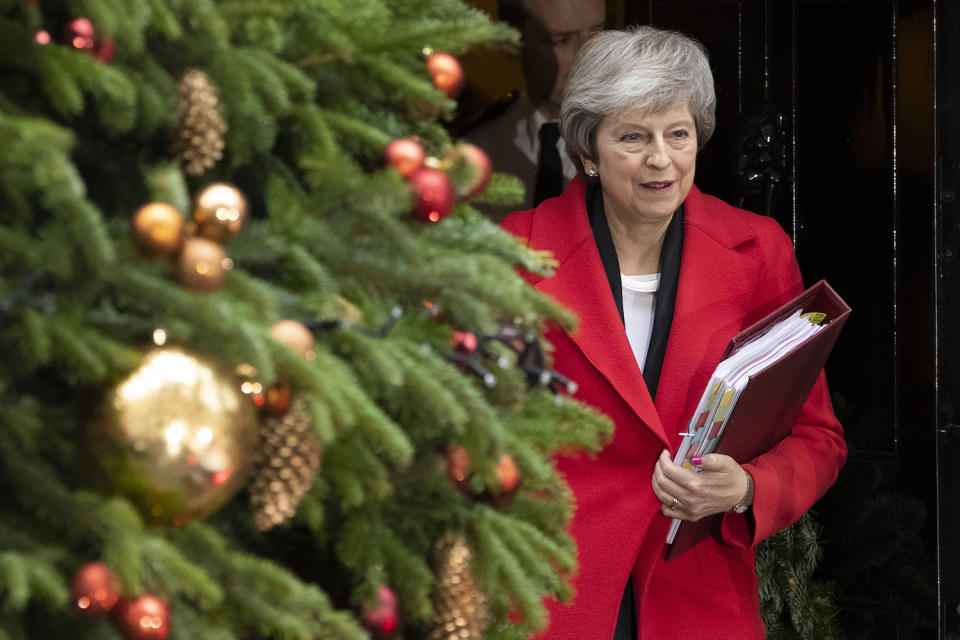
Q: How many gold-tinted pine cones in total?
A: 3